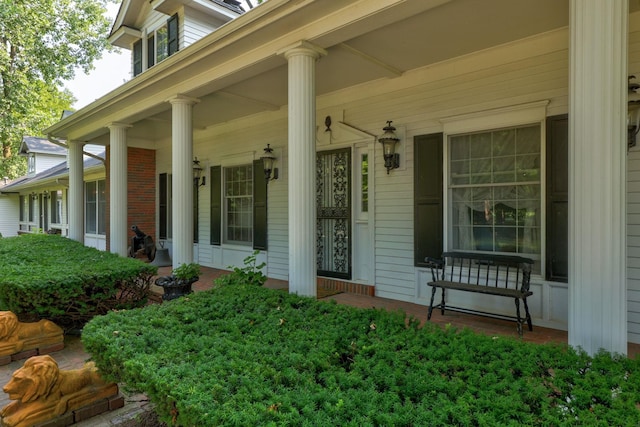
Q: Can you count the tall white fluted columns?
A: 5